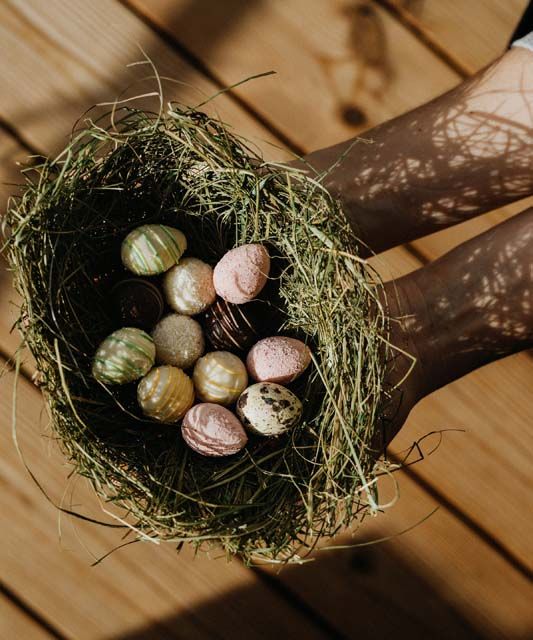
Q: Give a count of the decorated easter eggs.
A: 12